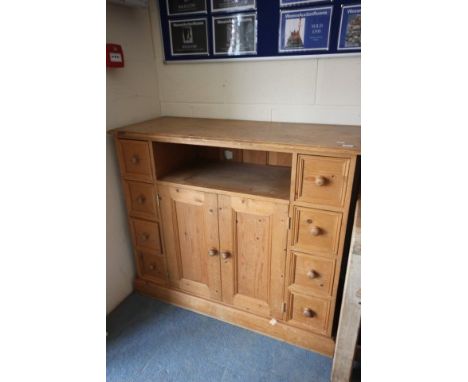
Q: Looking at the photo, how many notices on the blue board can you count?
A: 7